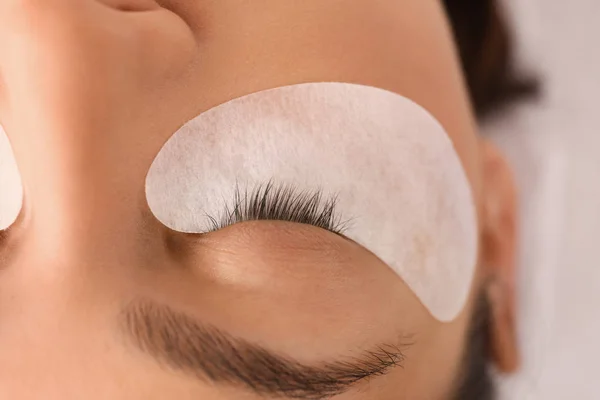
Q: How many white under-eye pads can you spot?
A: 2